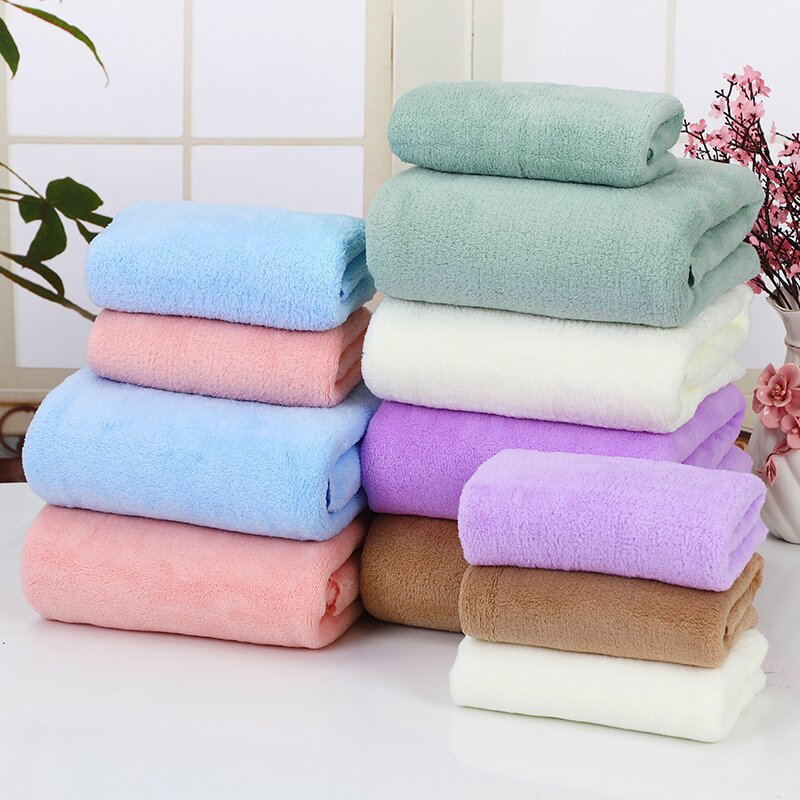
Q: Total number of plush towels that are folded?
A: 12